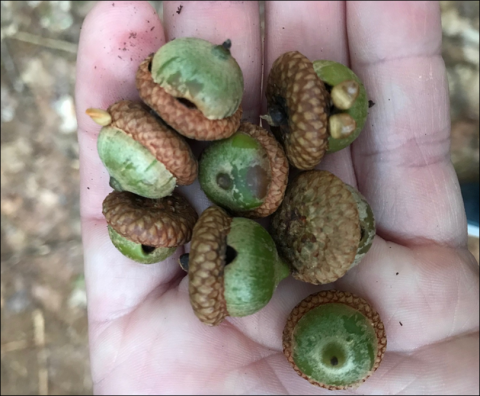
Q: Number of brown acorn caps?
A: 8